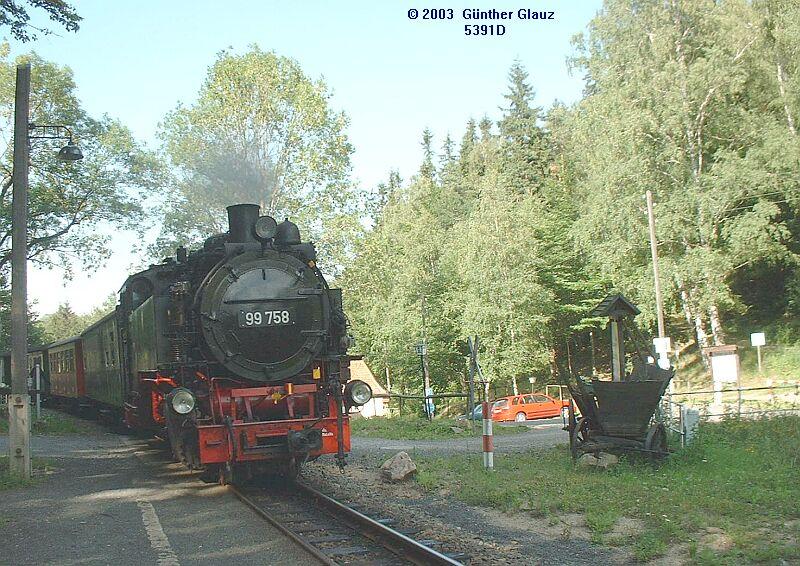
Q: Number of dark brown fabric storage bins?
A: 0